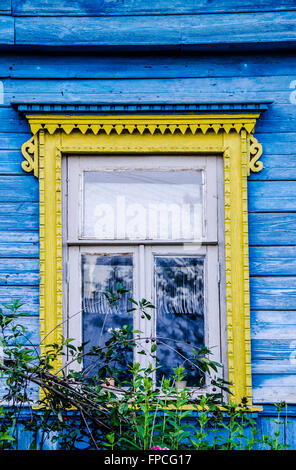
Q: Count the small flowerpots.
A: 2